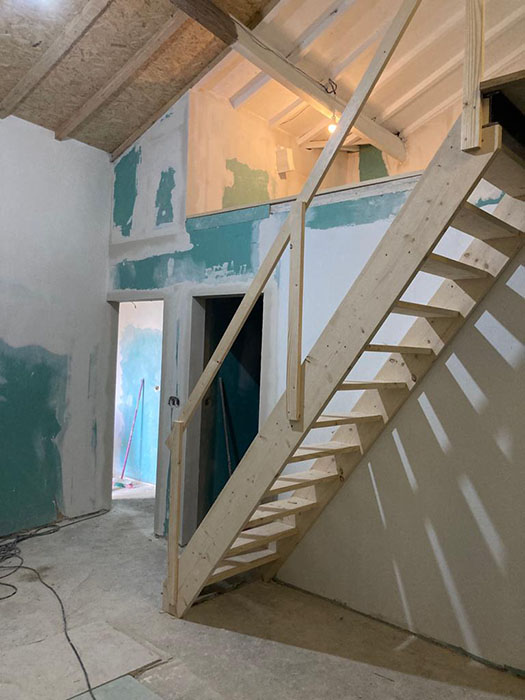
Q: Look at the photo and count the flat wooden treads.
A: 12